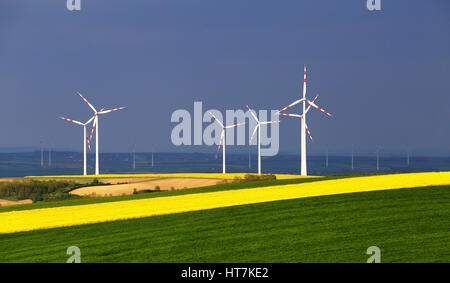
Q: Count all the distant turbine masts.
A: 9